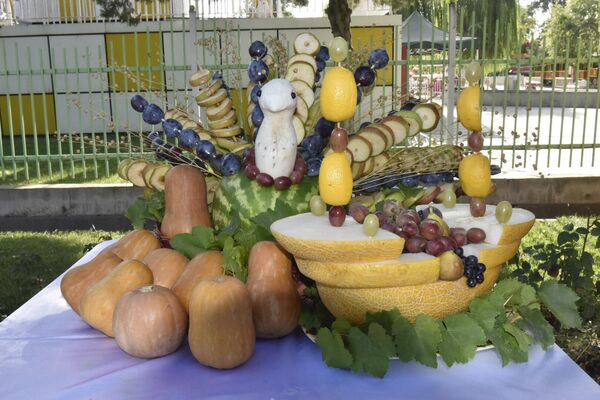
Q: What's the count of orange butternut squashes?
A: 9